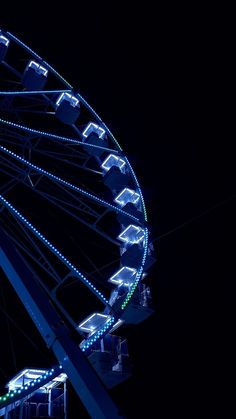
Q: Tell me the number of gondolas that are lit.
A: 10